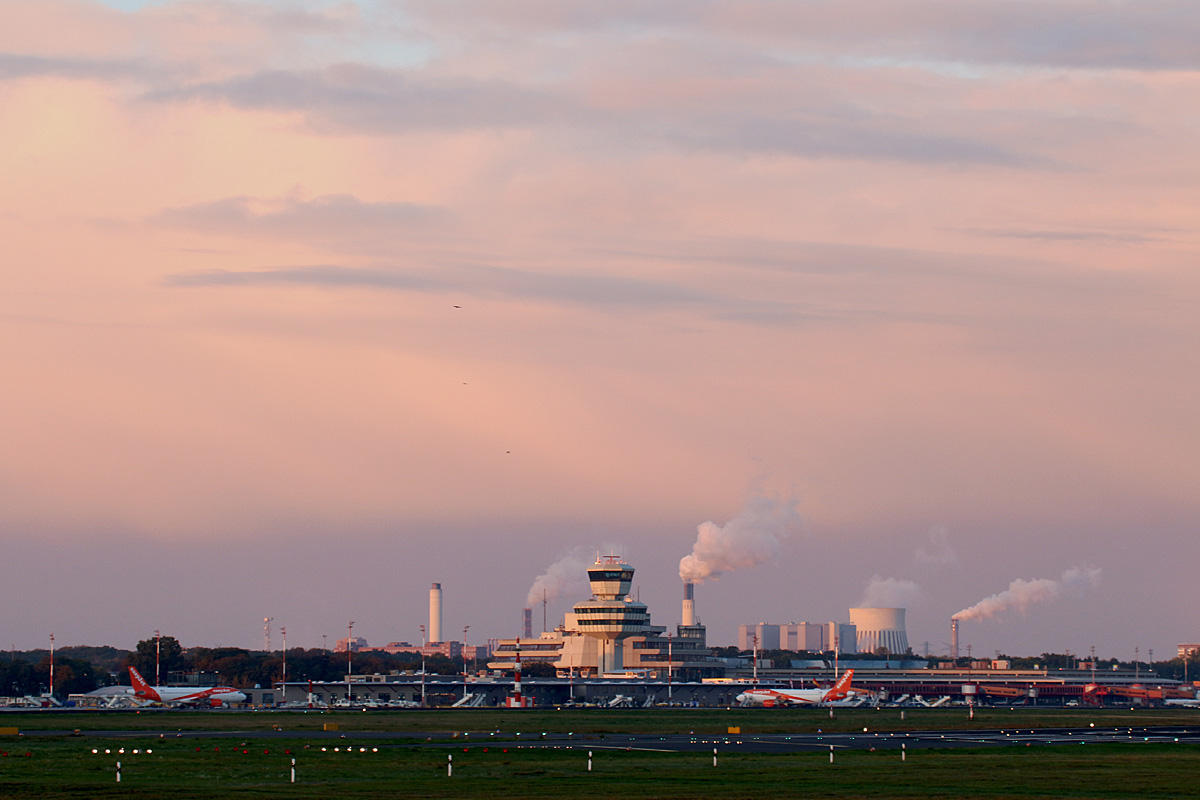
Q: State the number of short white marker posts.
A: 7